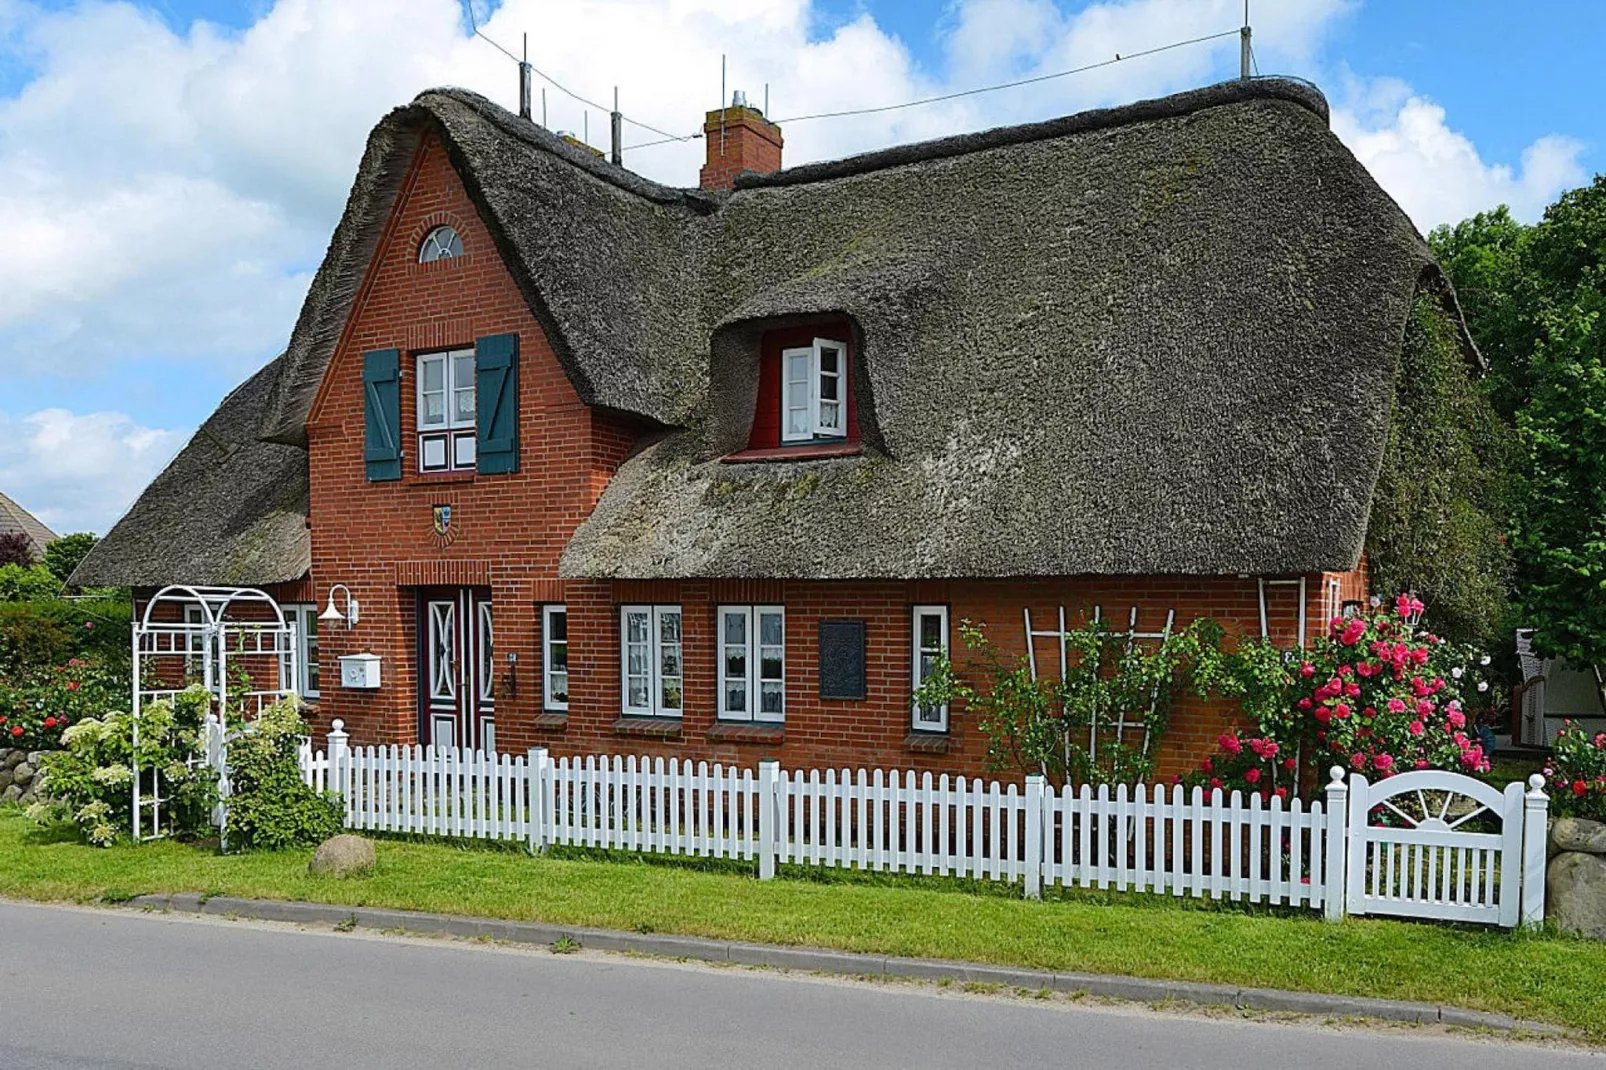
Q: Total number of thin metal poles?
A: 7